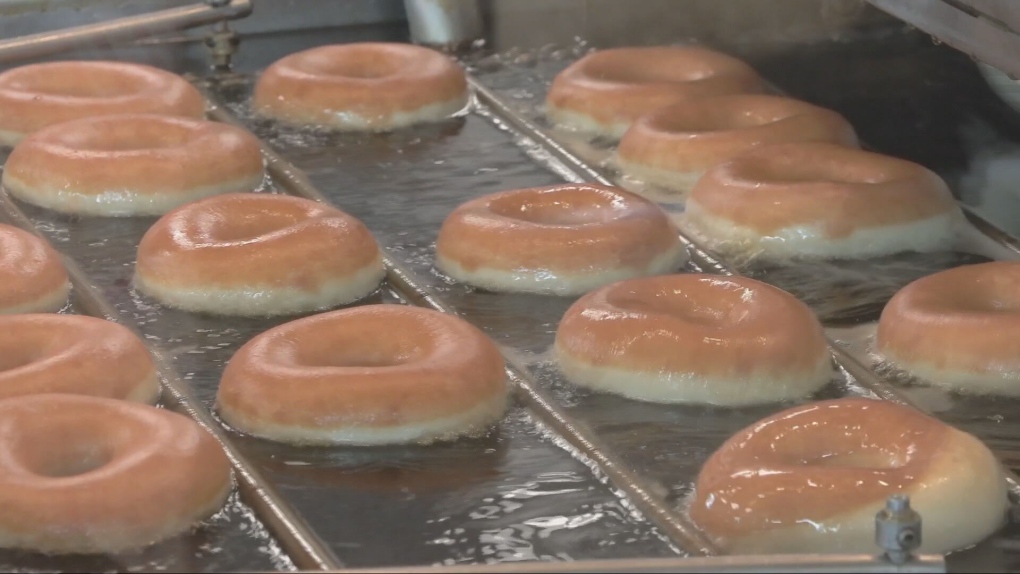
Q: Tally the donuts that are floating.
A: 15